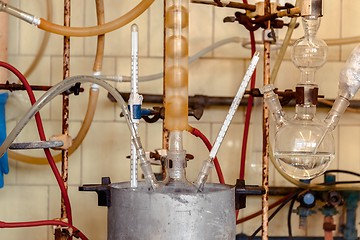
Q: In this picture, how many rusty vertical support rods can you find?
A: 3